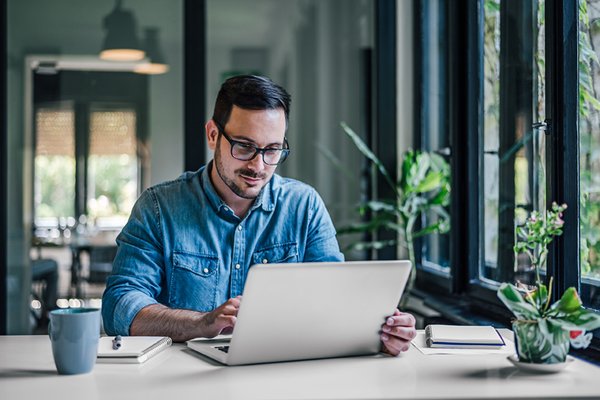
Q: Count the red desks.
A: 0